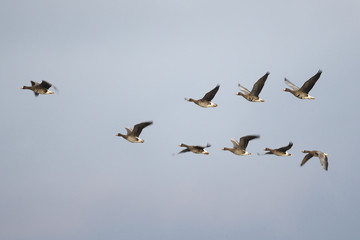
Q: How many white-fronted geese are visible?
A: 9